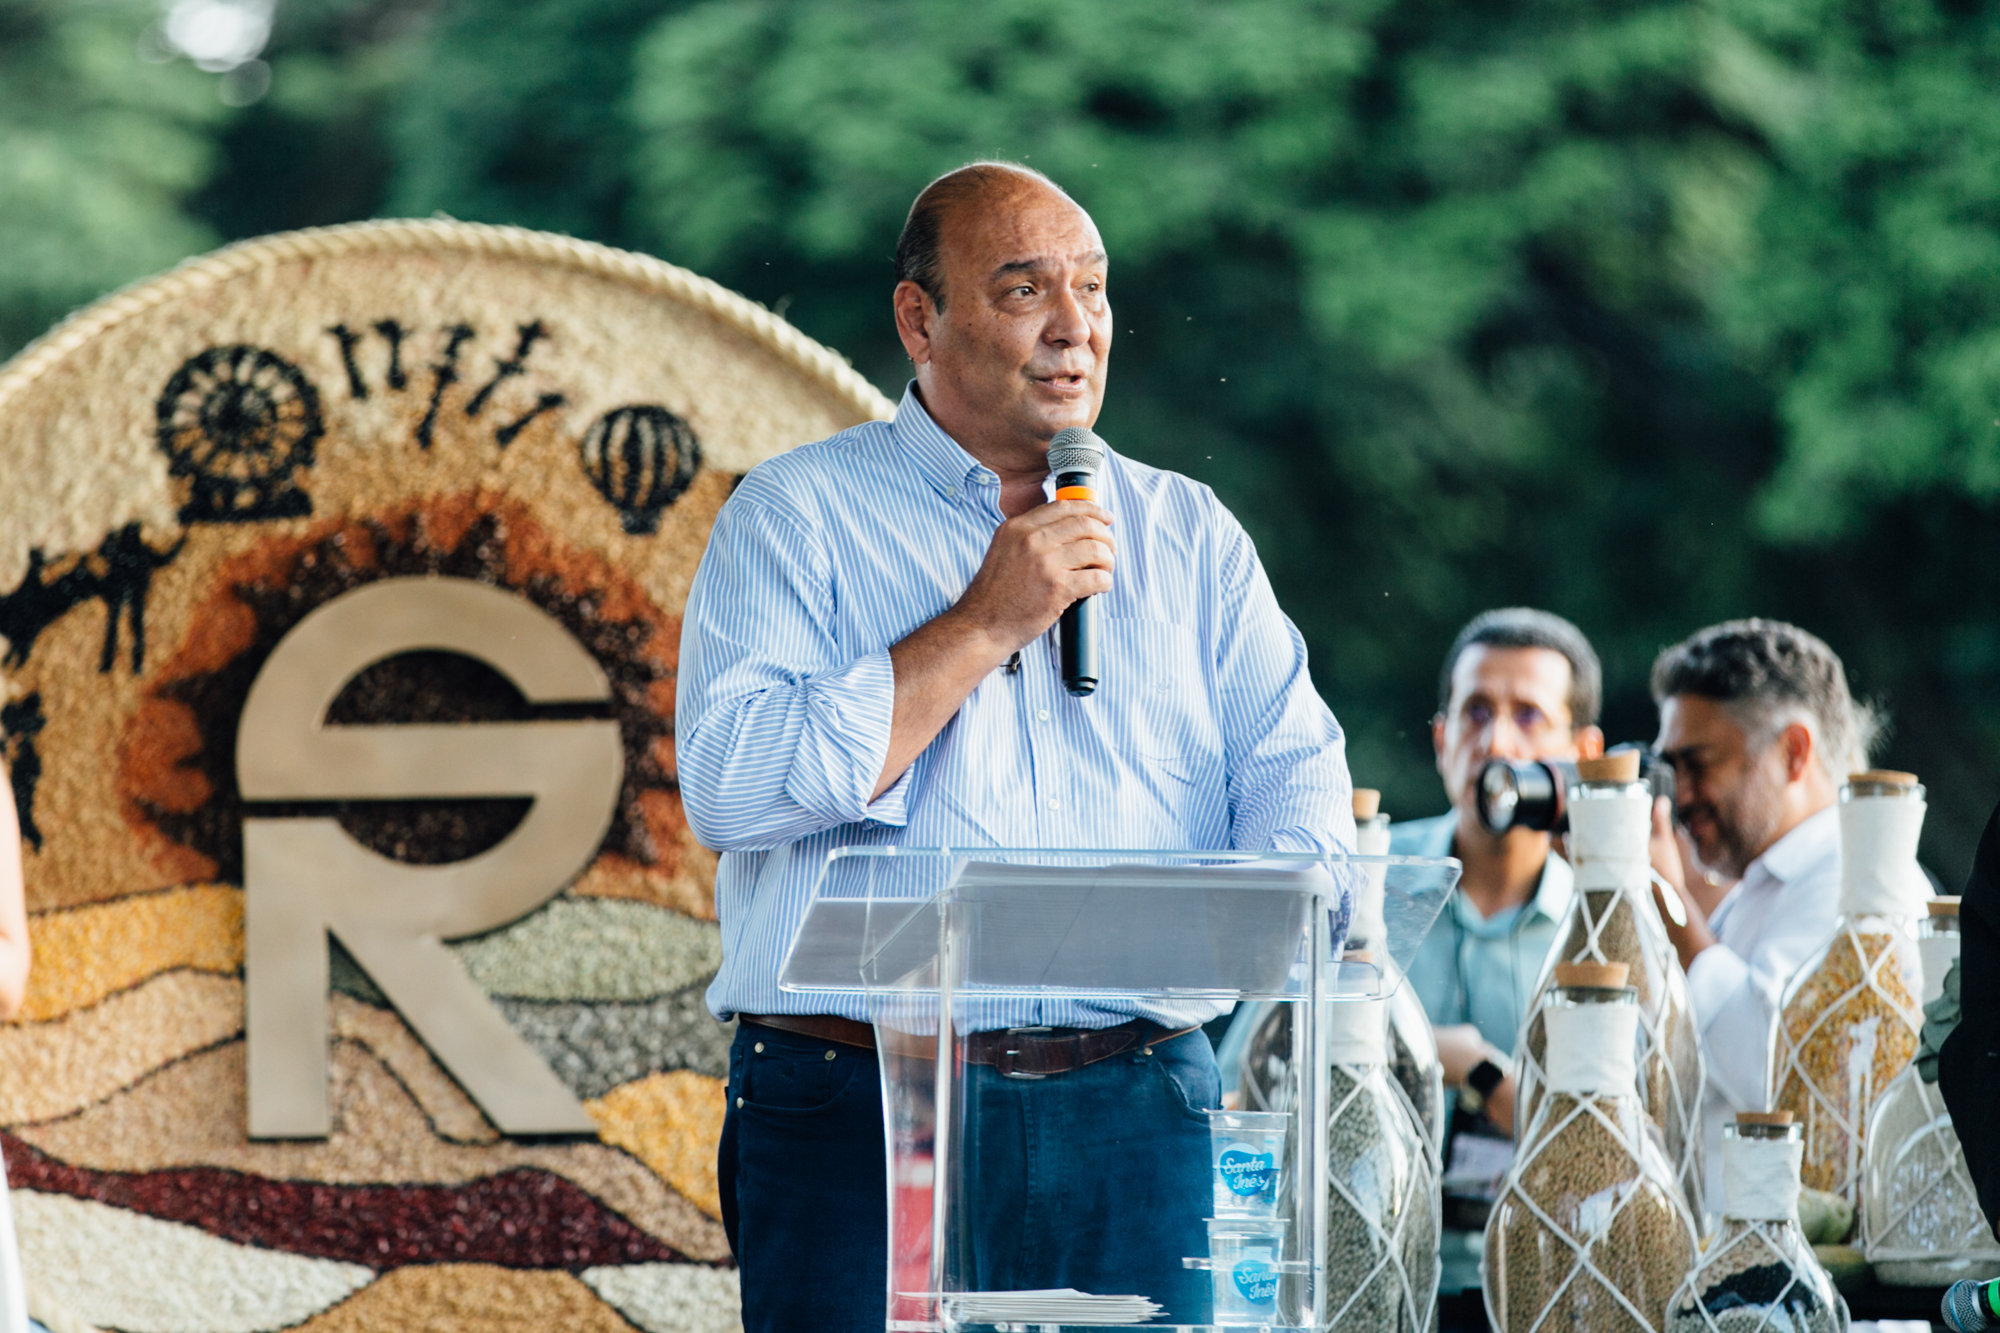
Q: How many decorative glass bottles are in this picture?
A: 7